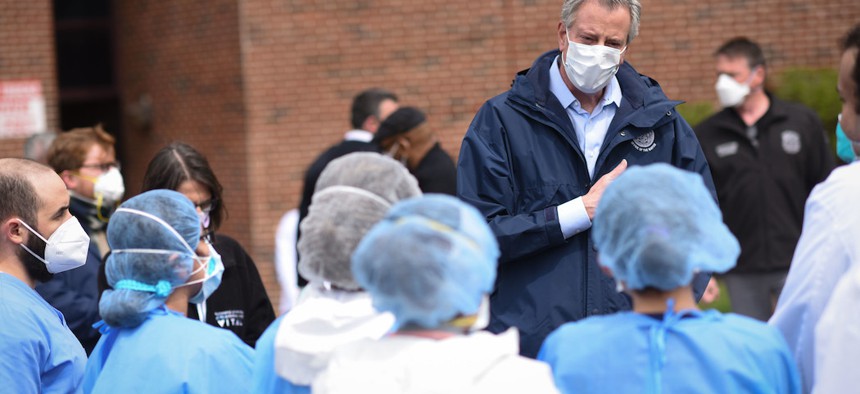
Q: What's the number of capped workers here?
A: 4